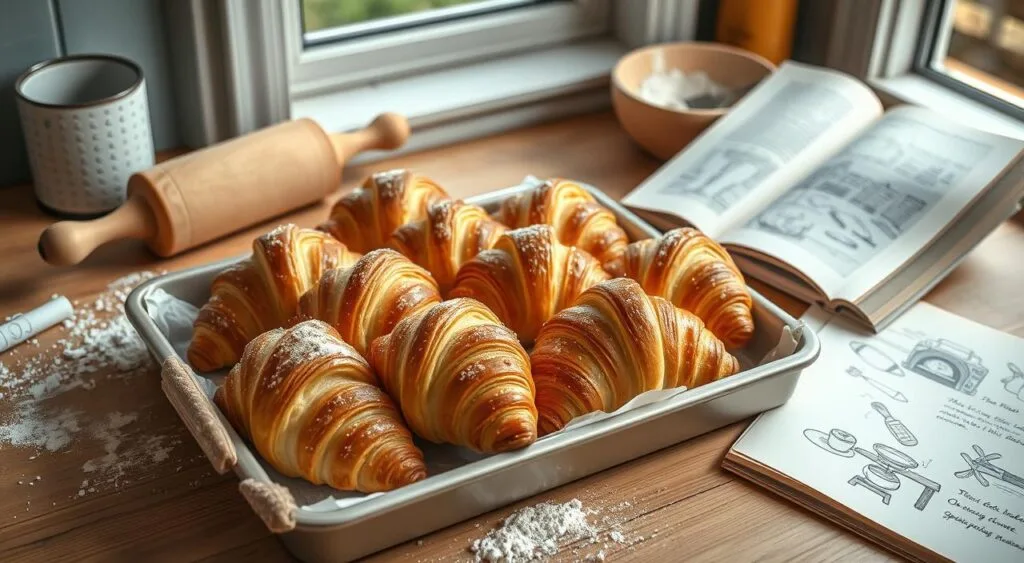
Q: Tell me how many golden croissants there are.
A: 10